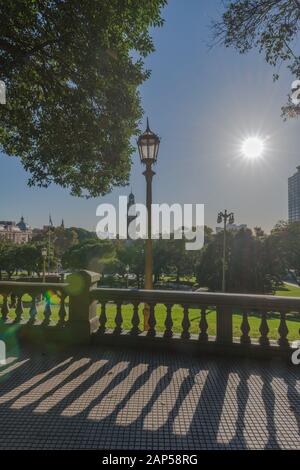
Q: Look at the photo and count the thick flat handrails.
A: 2